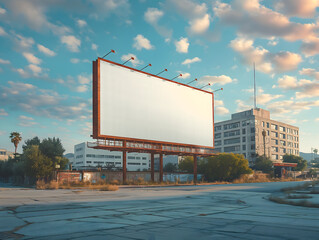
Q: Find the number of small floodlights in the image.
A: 8